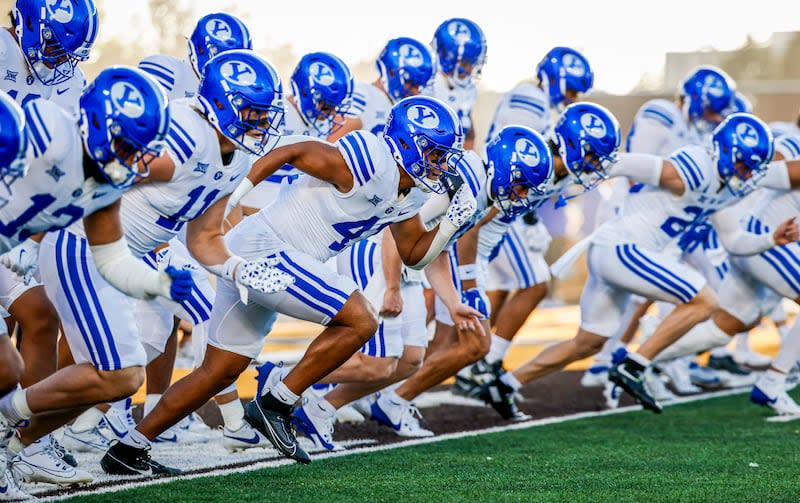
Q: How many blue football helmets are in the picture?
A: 15